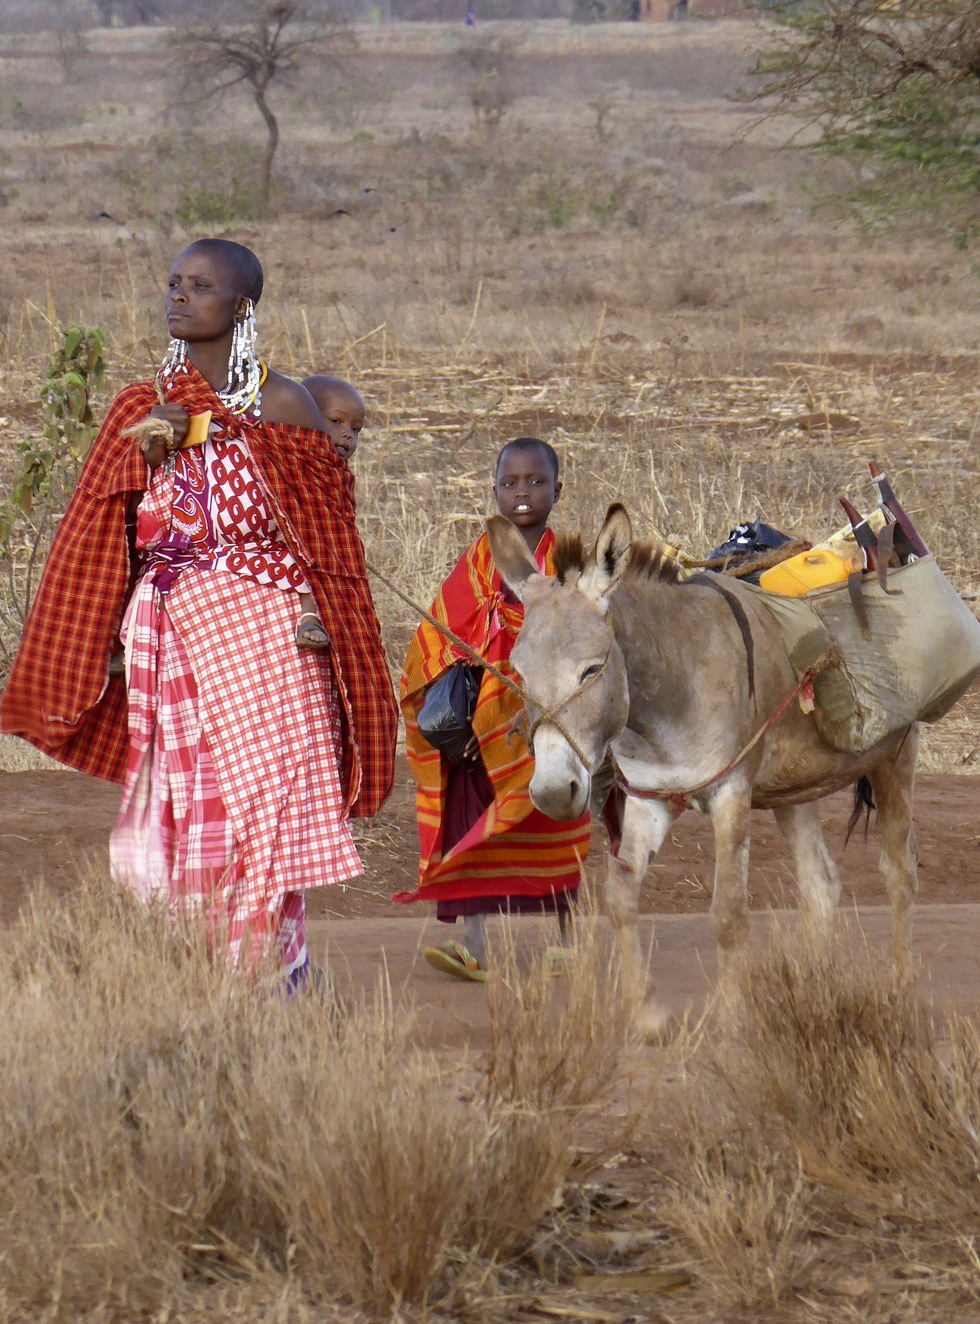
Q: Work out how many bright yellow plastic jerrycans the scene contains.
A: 1